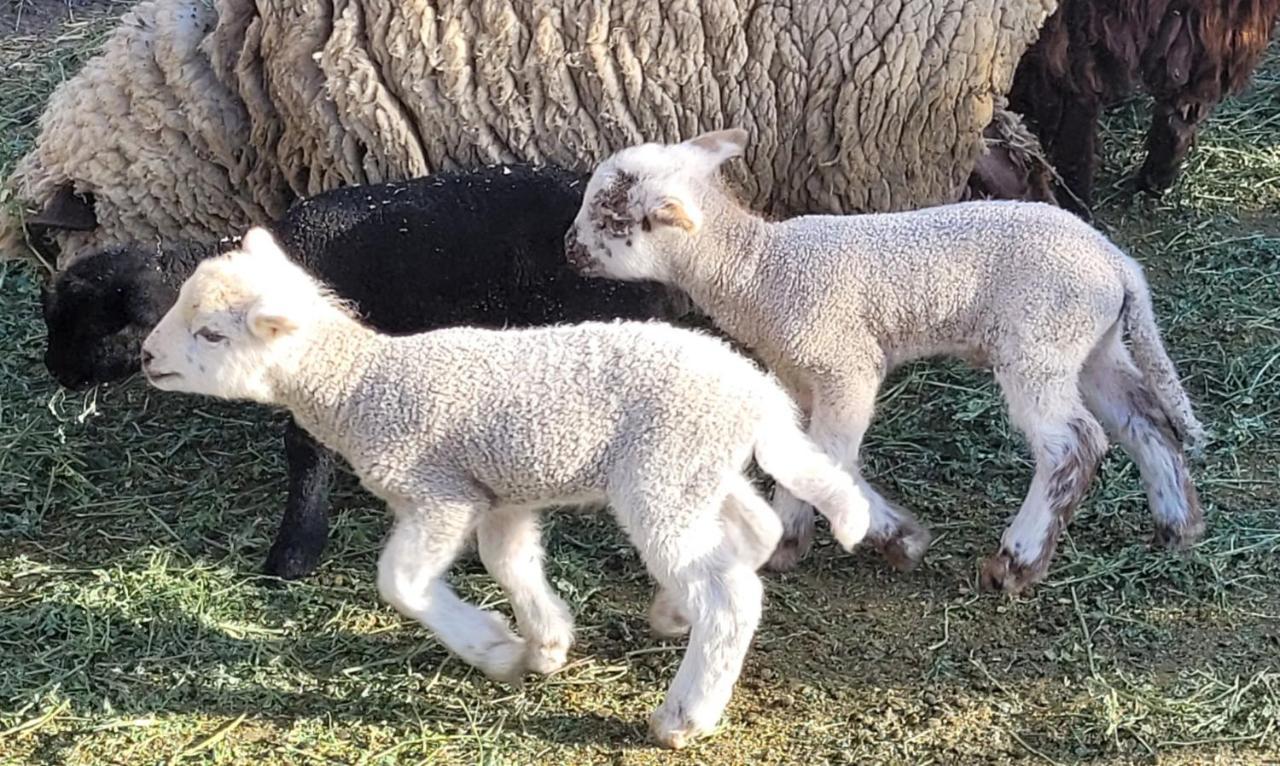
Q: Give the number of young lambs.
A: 3